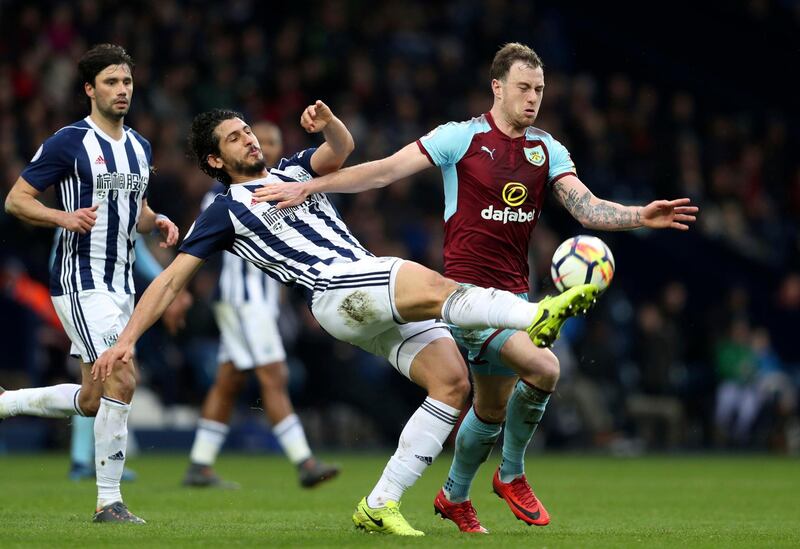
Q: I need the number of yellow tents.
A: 0